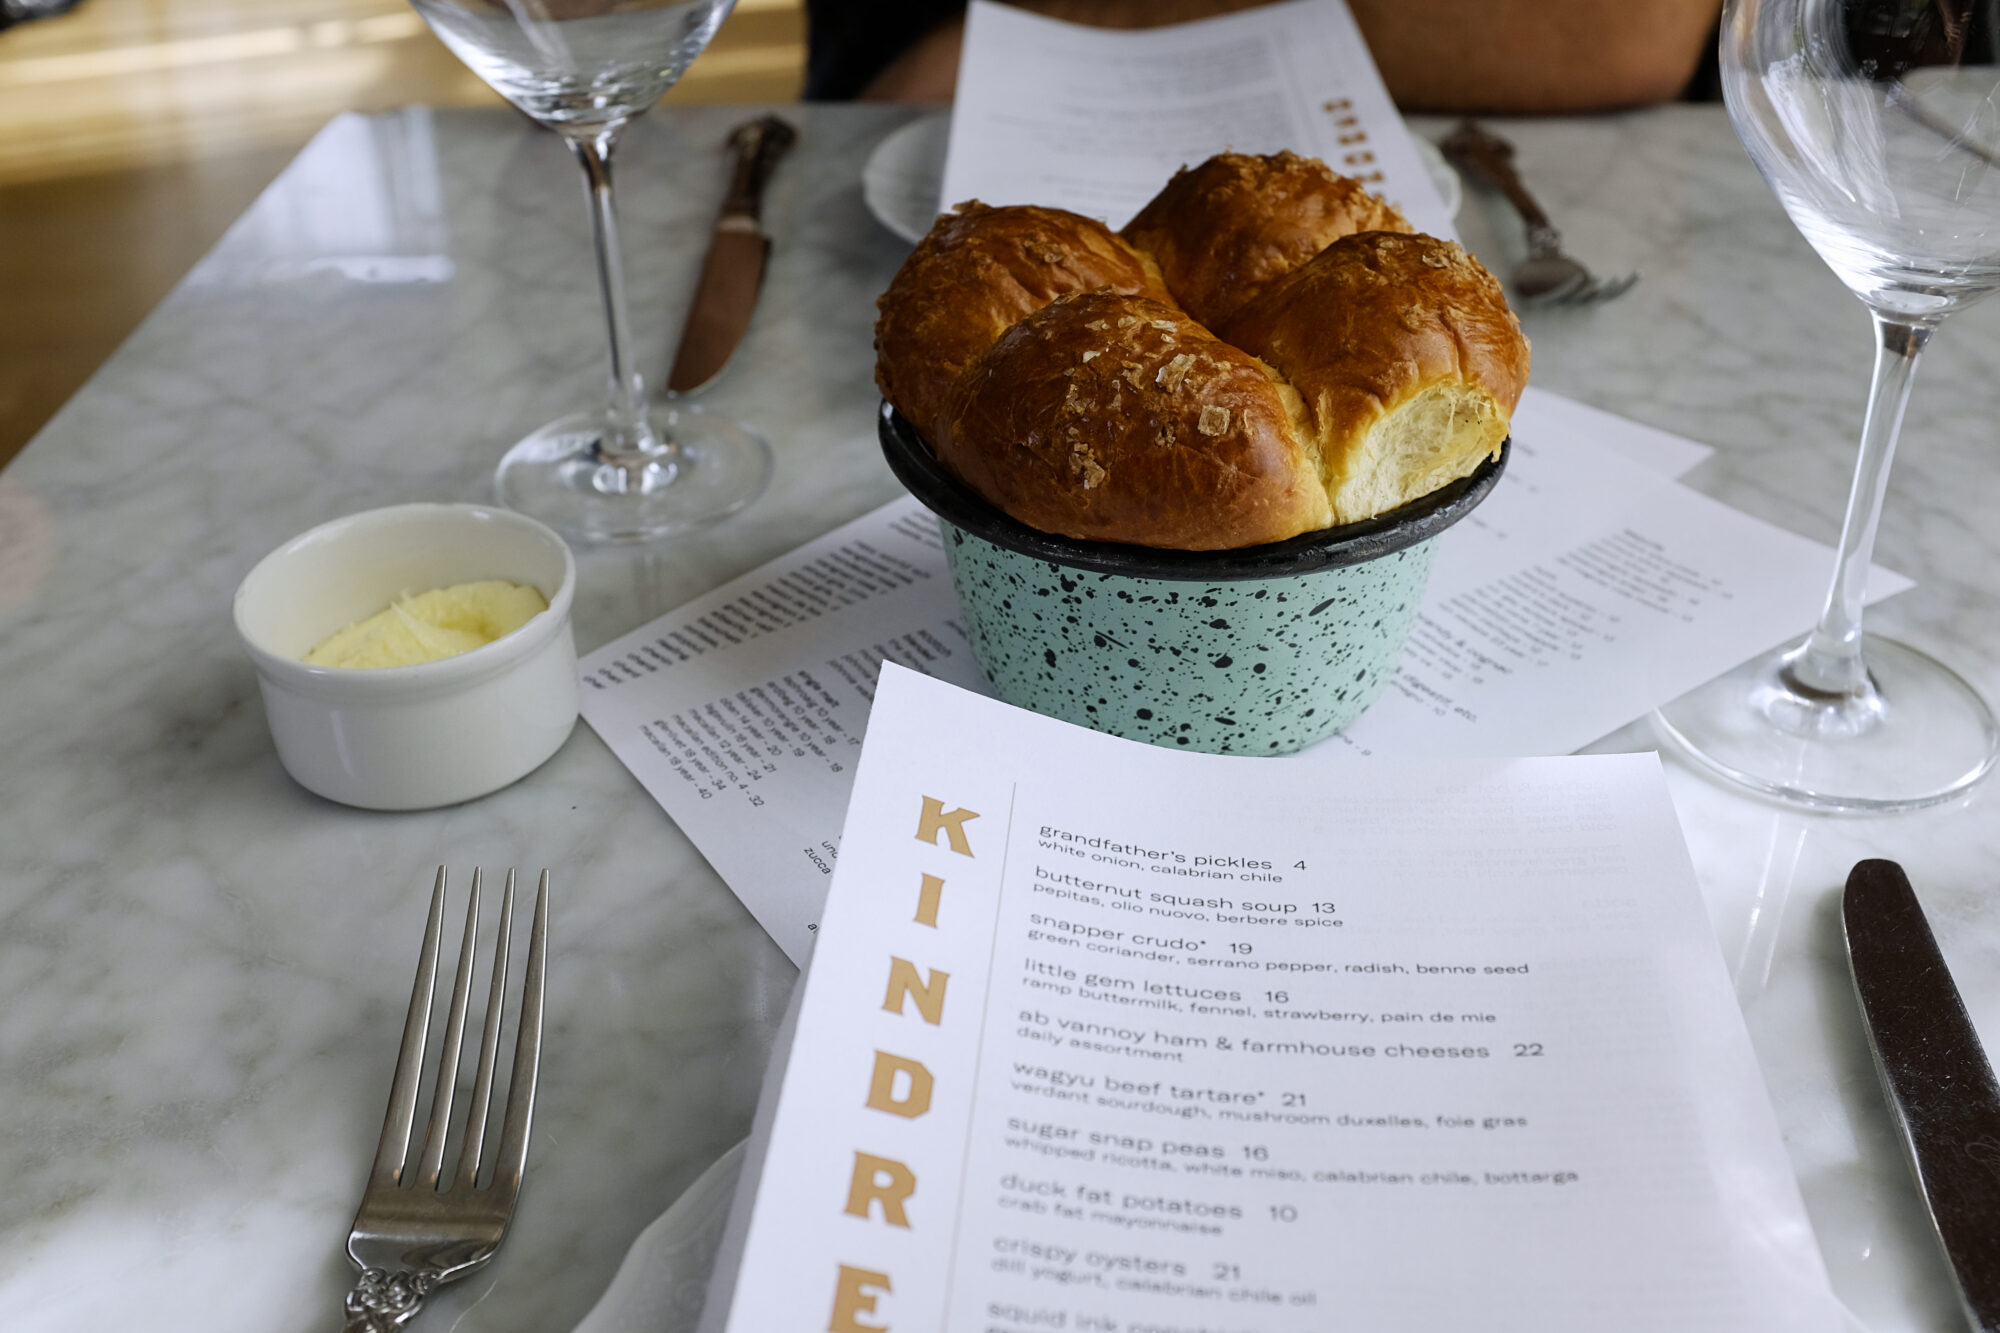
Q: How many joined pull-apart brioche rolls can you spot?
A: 4